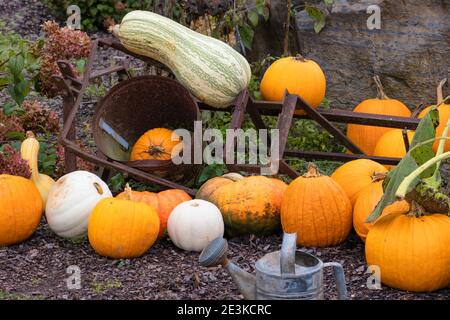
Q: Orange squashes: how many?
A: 13